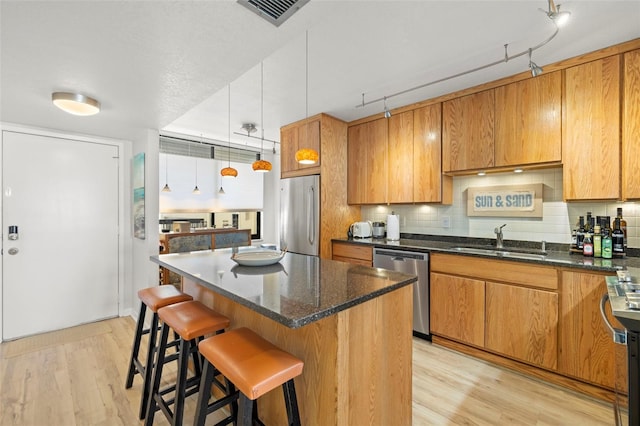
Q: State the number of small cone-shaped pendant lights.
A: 3